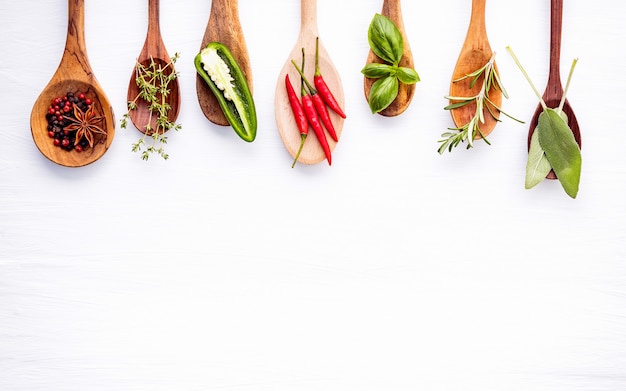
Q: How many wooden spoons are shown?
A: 7